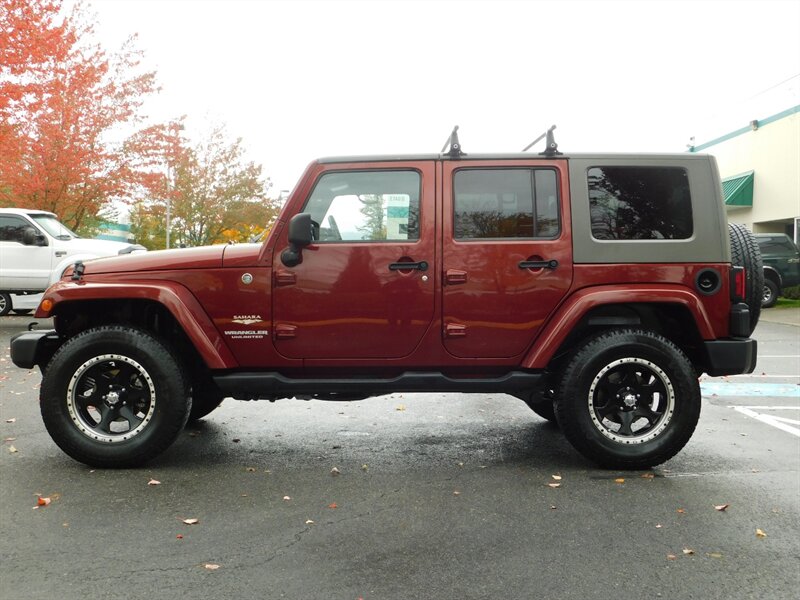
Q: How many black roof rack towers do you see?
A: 2